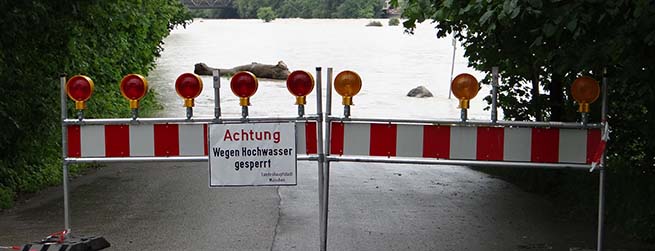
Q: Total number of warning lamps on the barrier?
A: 8